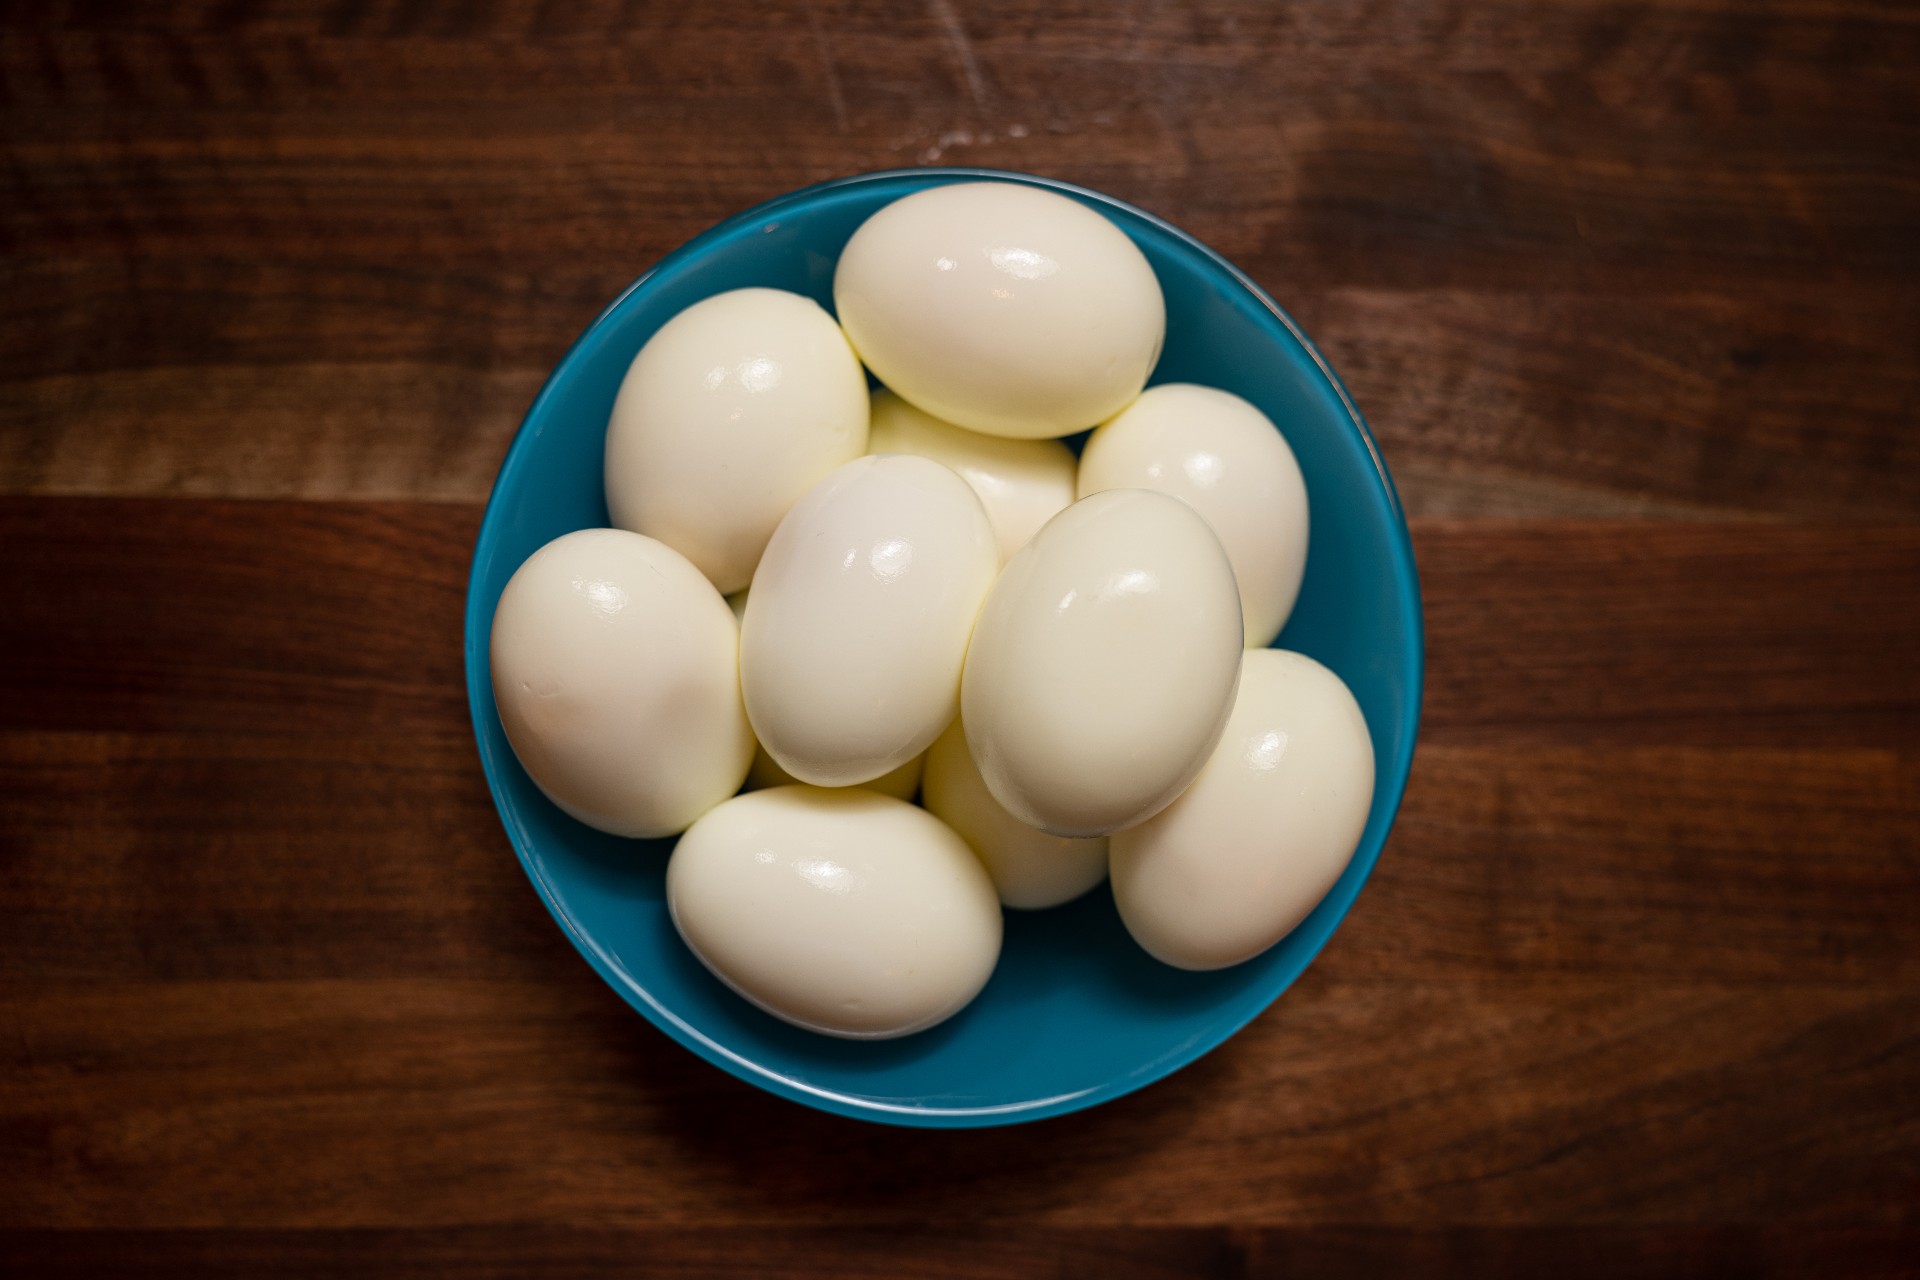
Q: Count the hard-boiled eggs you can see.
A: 11